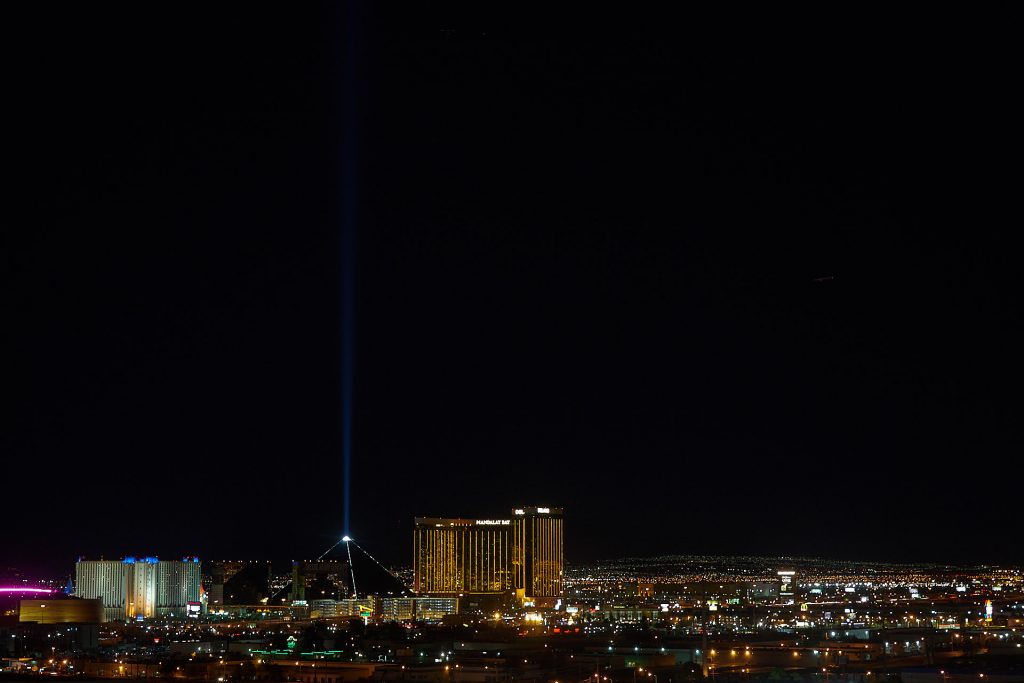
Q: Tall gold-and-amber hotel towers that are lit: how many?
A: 2